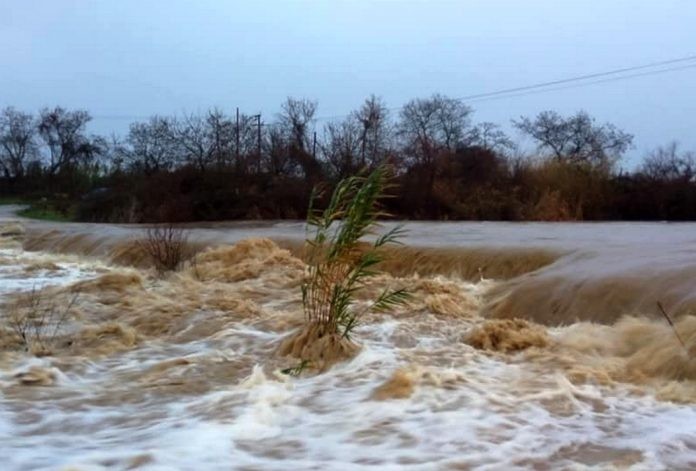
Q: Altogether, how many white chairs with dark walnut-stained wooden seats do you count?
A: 0